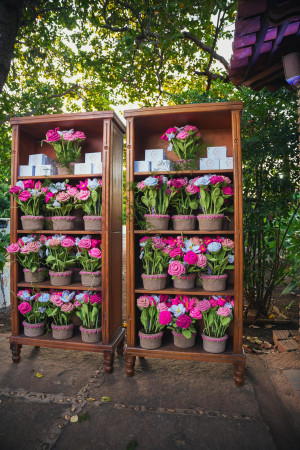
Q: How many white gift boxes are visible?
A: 12